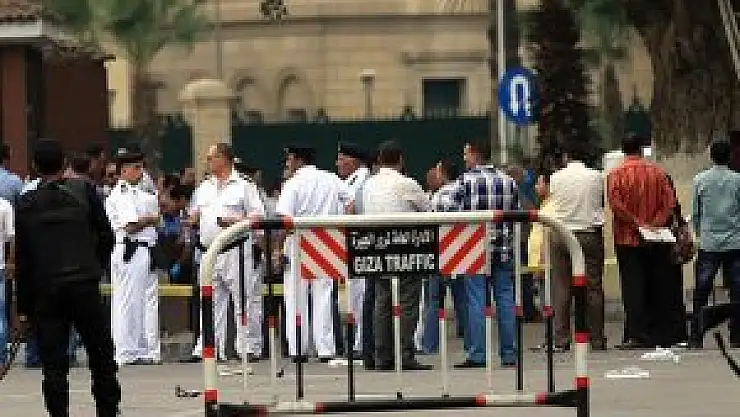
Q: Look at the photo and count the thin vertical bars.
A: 9